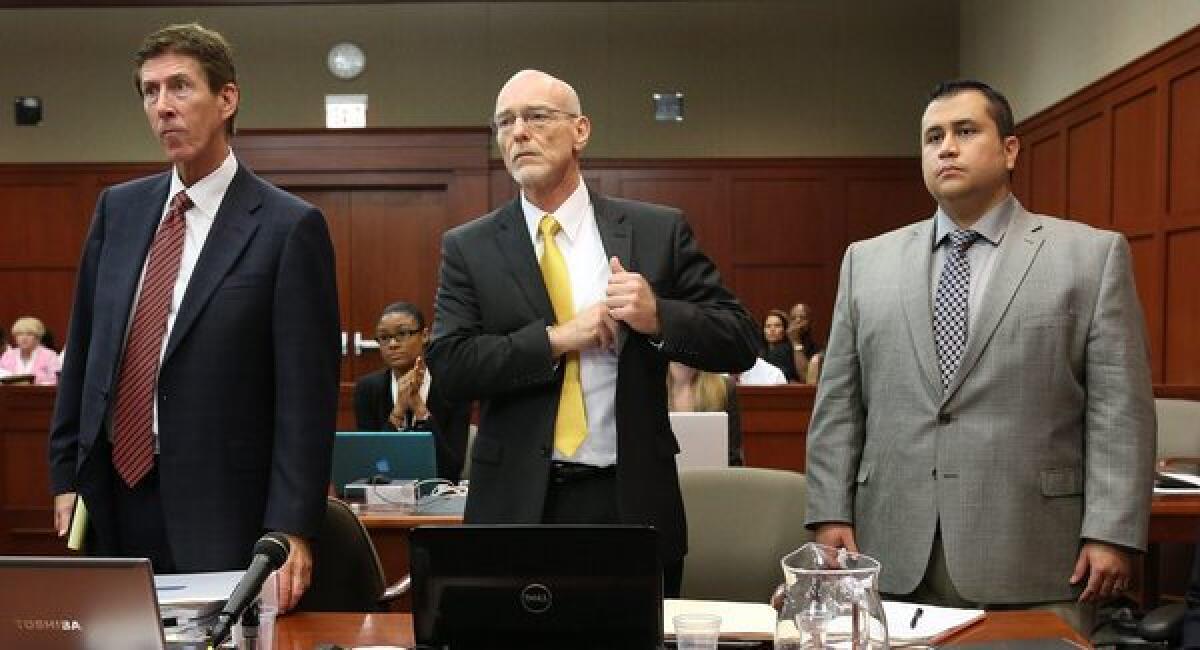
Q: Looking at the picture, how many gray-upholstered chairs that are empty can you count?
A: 2